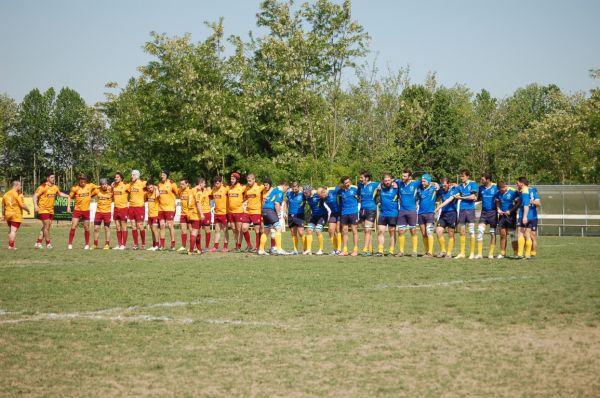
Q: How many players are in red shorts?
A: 15